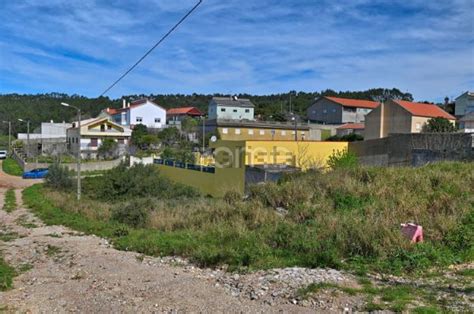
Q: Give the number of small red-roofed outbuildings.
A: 1